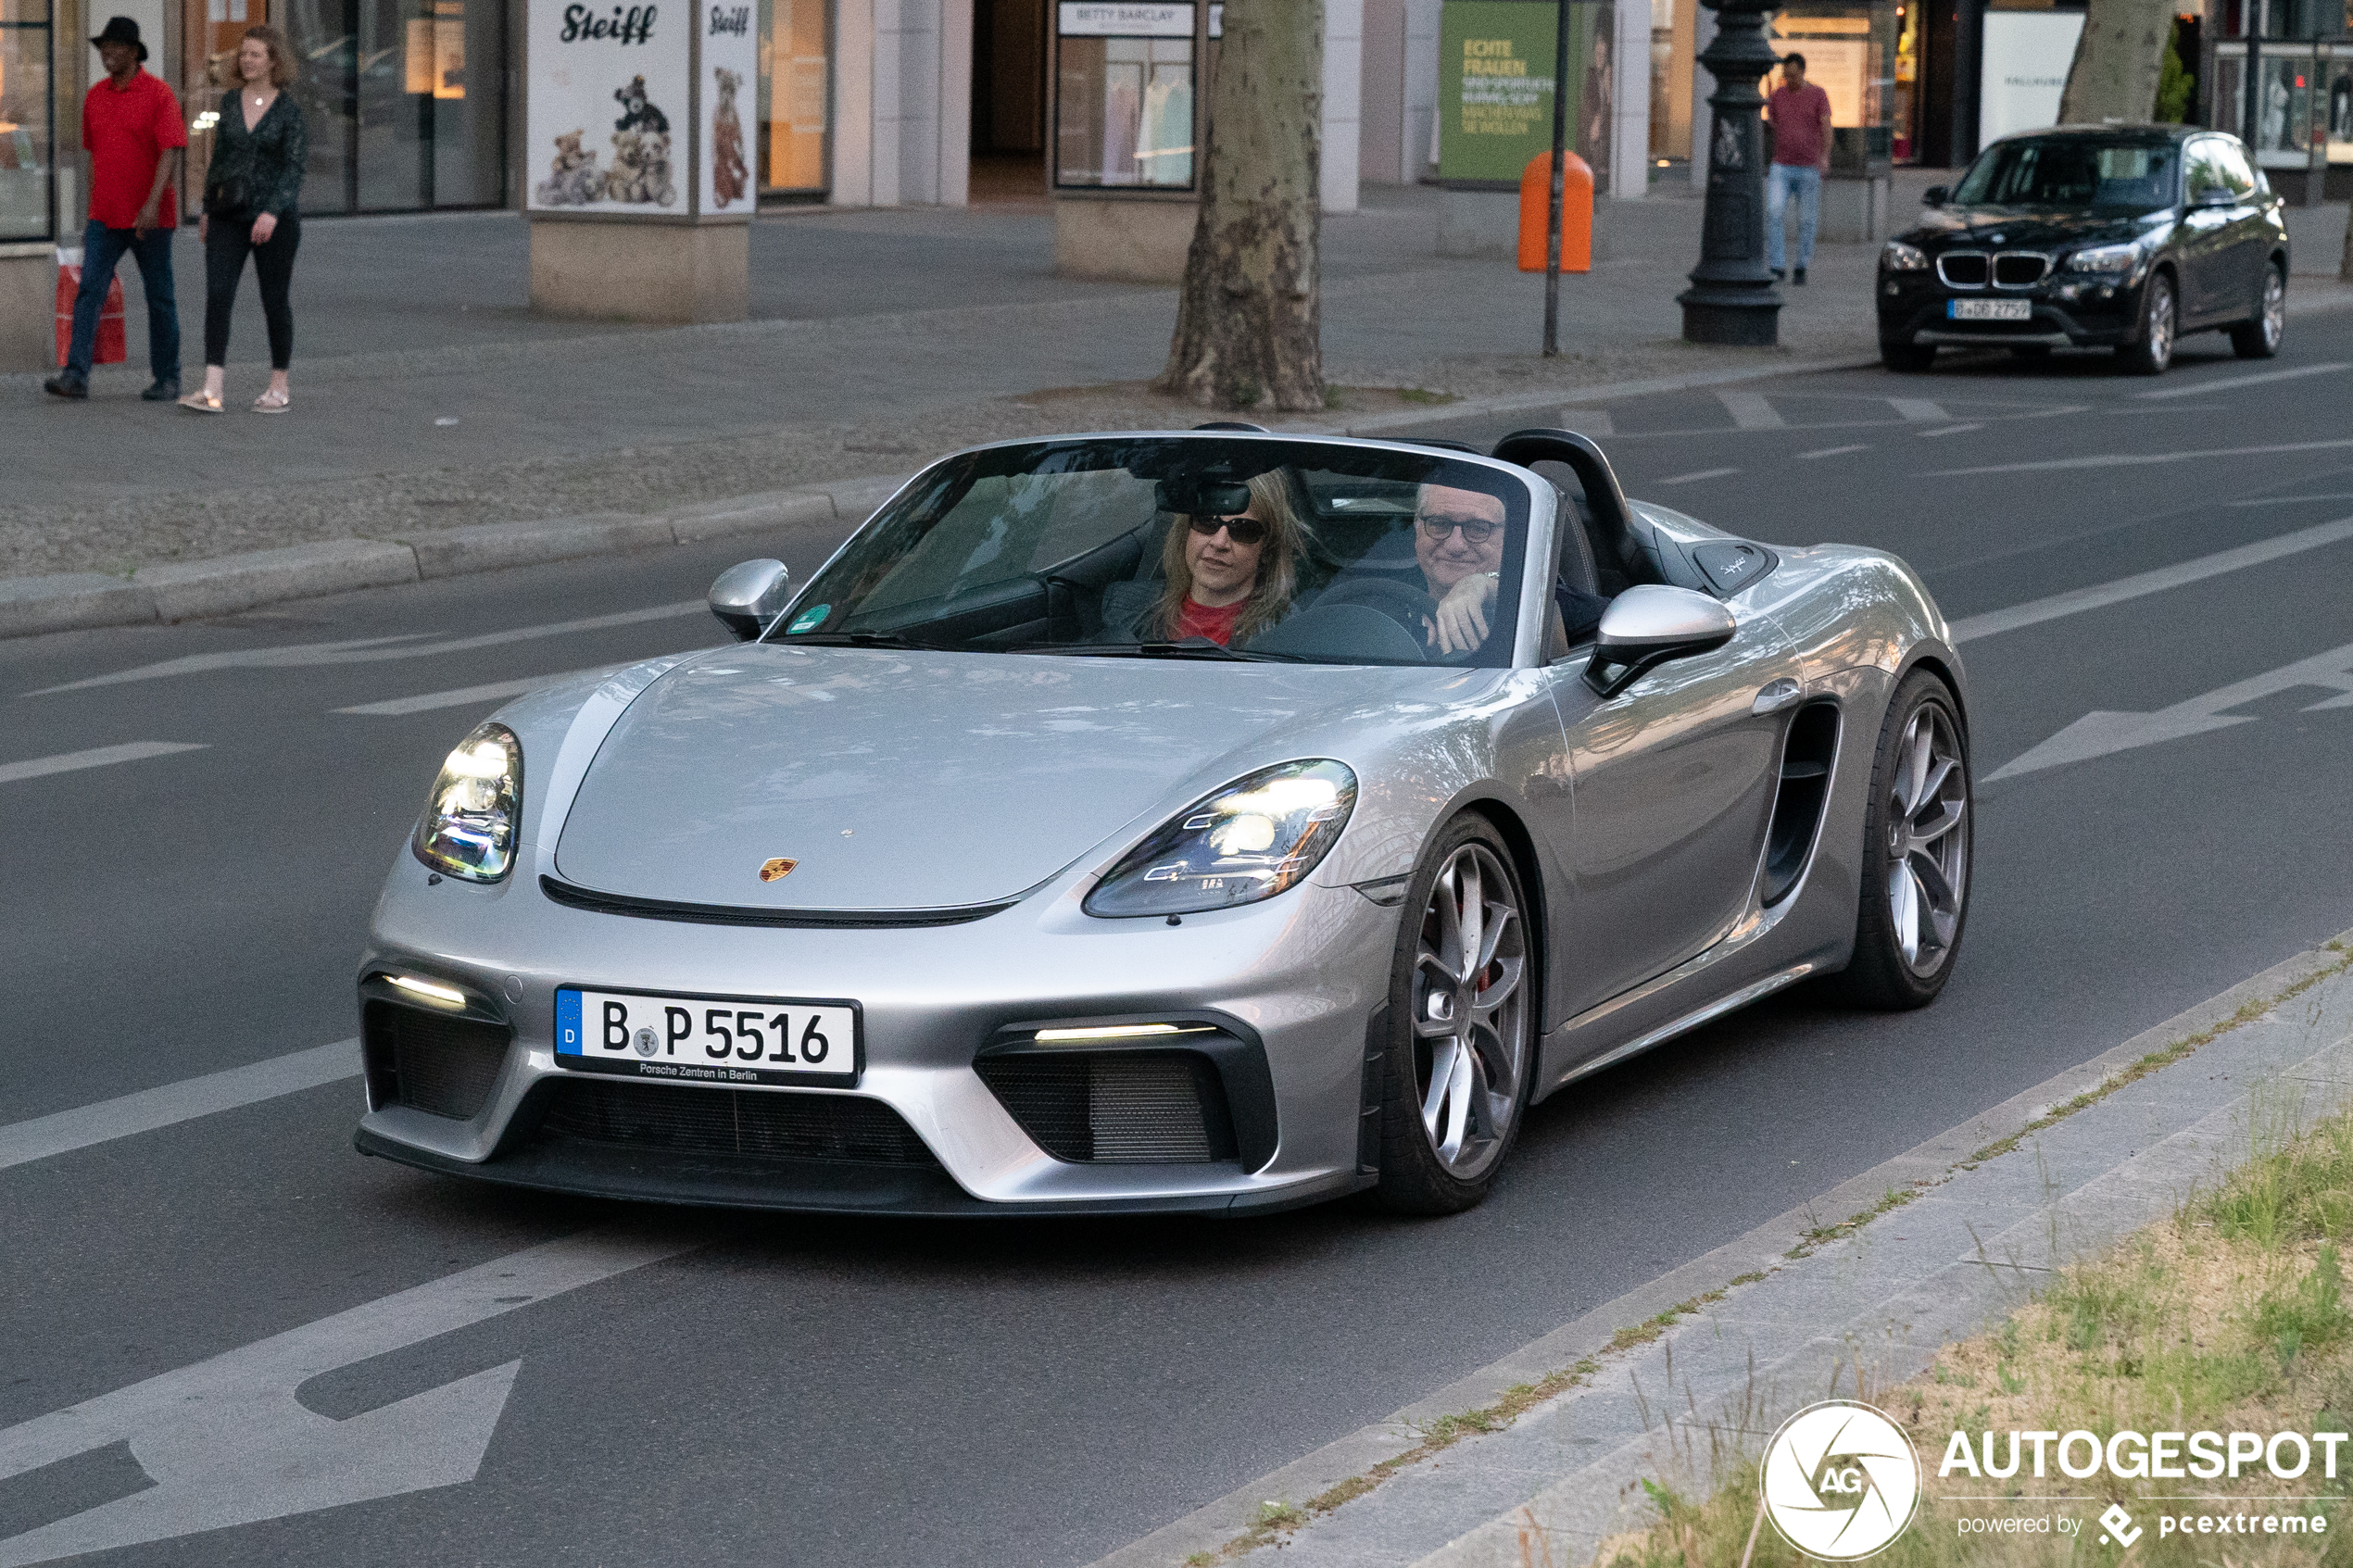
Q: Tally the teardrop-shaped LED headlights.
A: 2